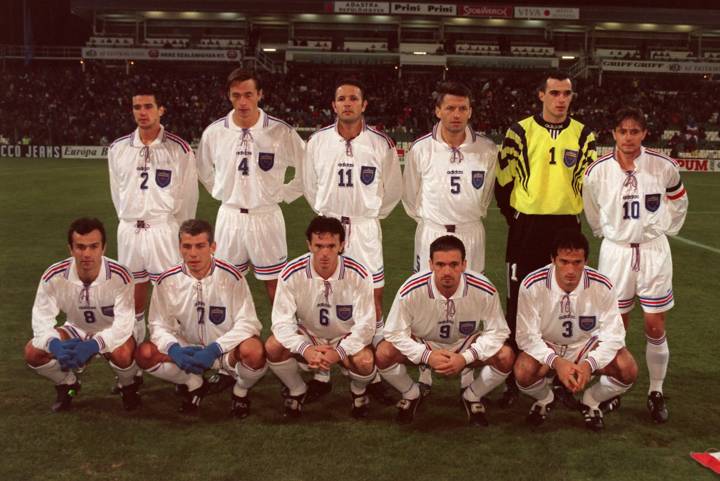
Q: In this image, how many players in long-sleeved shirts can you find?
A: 11